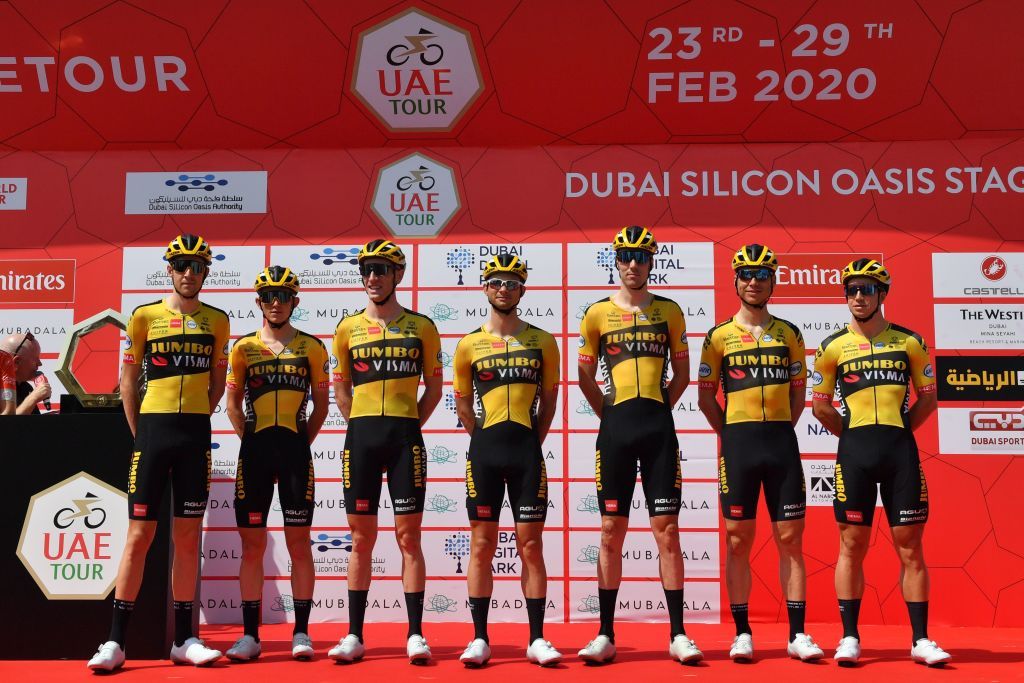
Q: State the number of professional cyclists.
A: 7